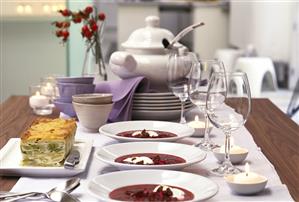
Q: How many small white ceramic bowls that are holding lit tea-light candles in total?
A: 3